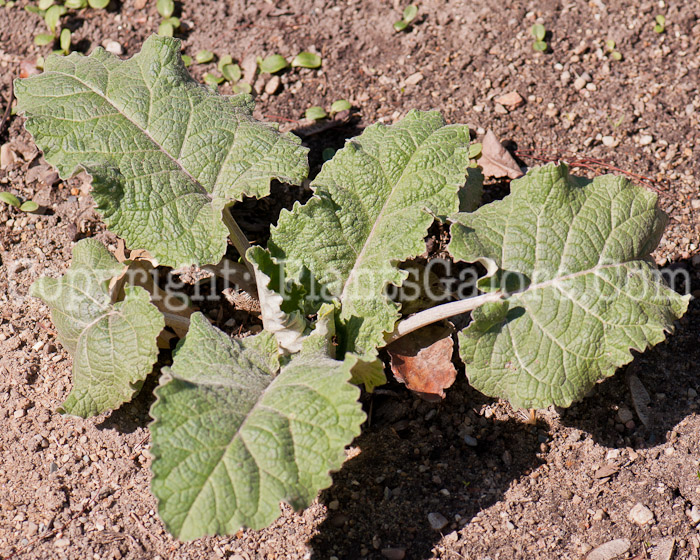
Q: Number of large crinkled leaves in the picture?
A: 5